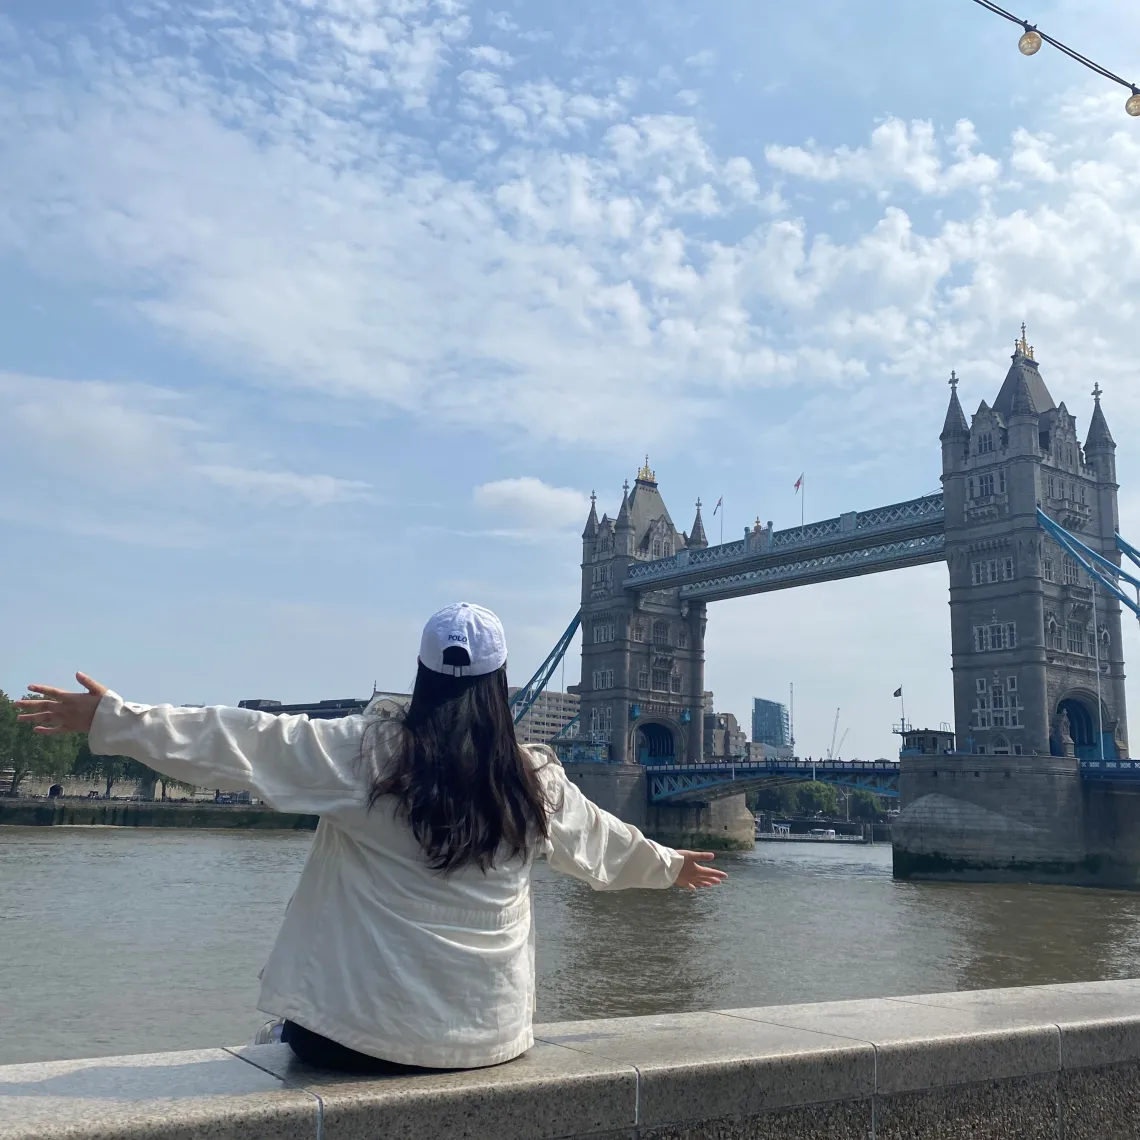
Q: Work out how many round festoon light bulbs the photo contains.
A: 2